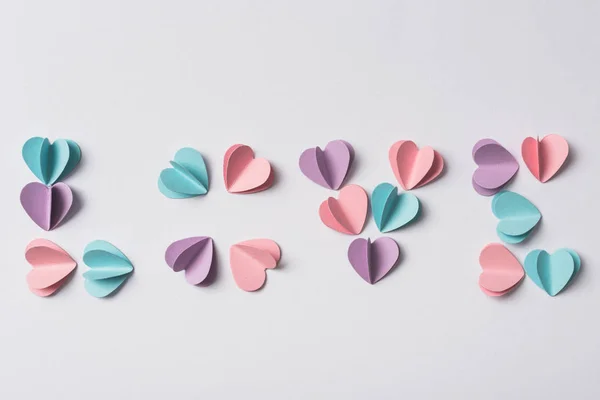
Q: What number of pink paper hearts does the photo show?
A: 7